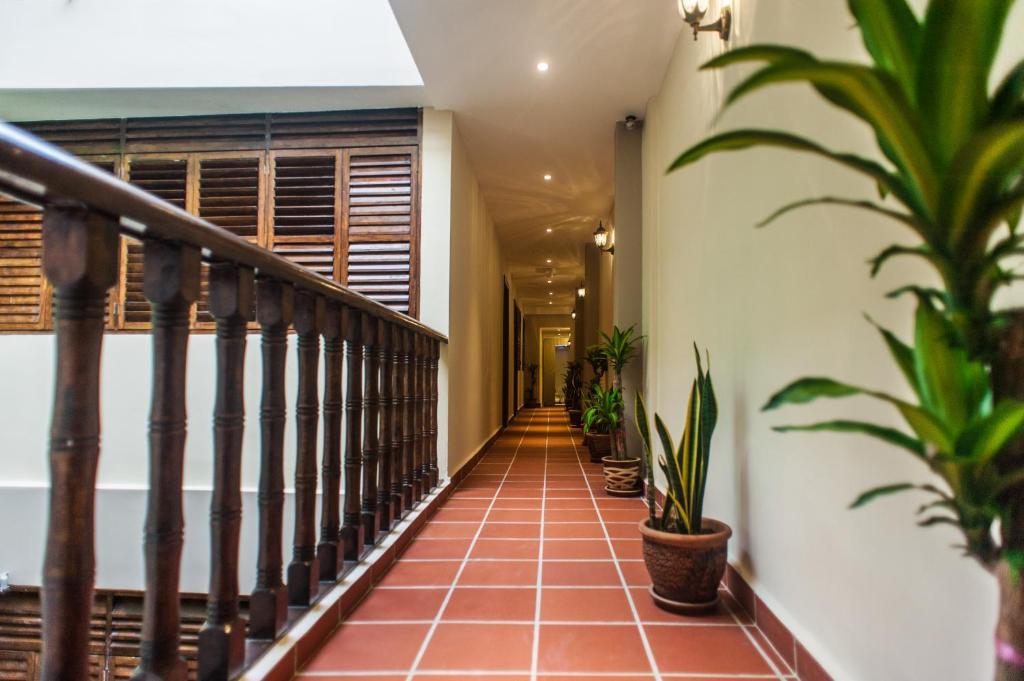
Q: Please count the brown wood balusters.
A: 14